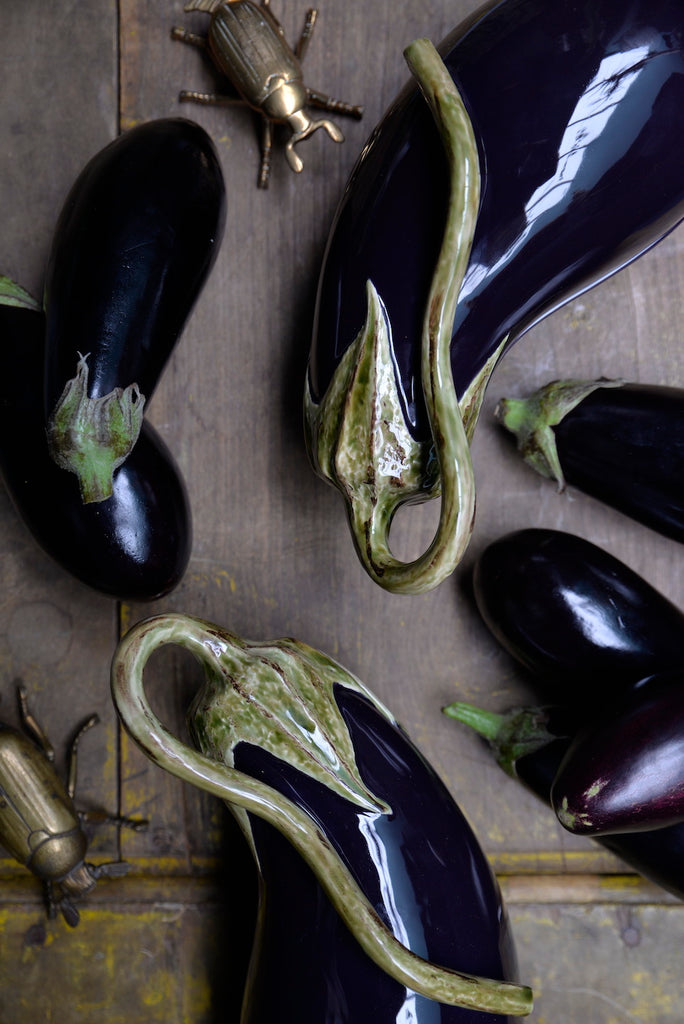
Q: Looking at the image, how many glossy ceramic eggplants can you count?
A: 2